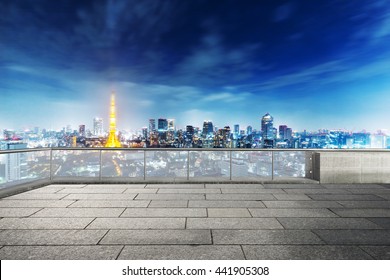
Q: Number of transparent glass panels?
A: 7